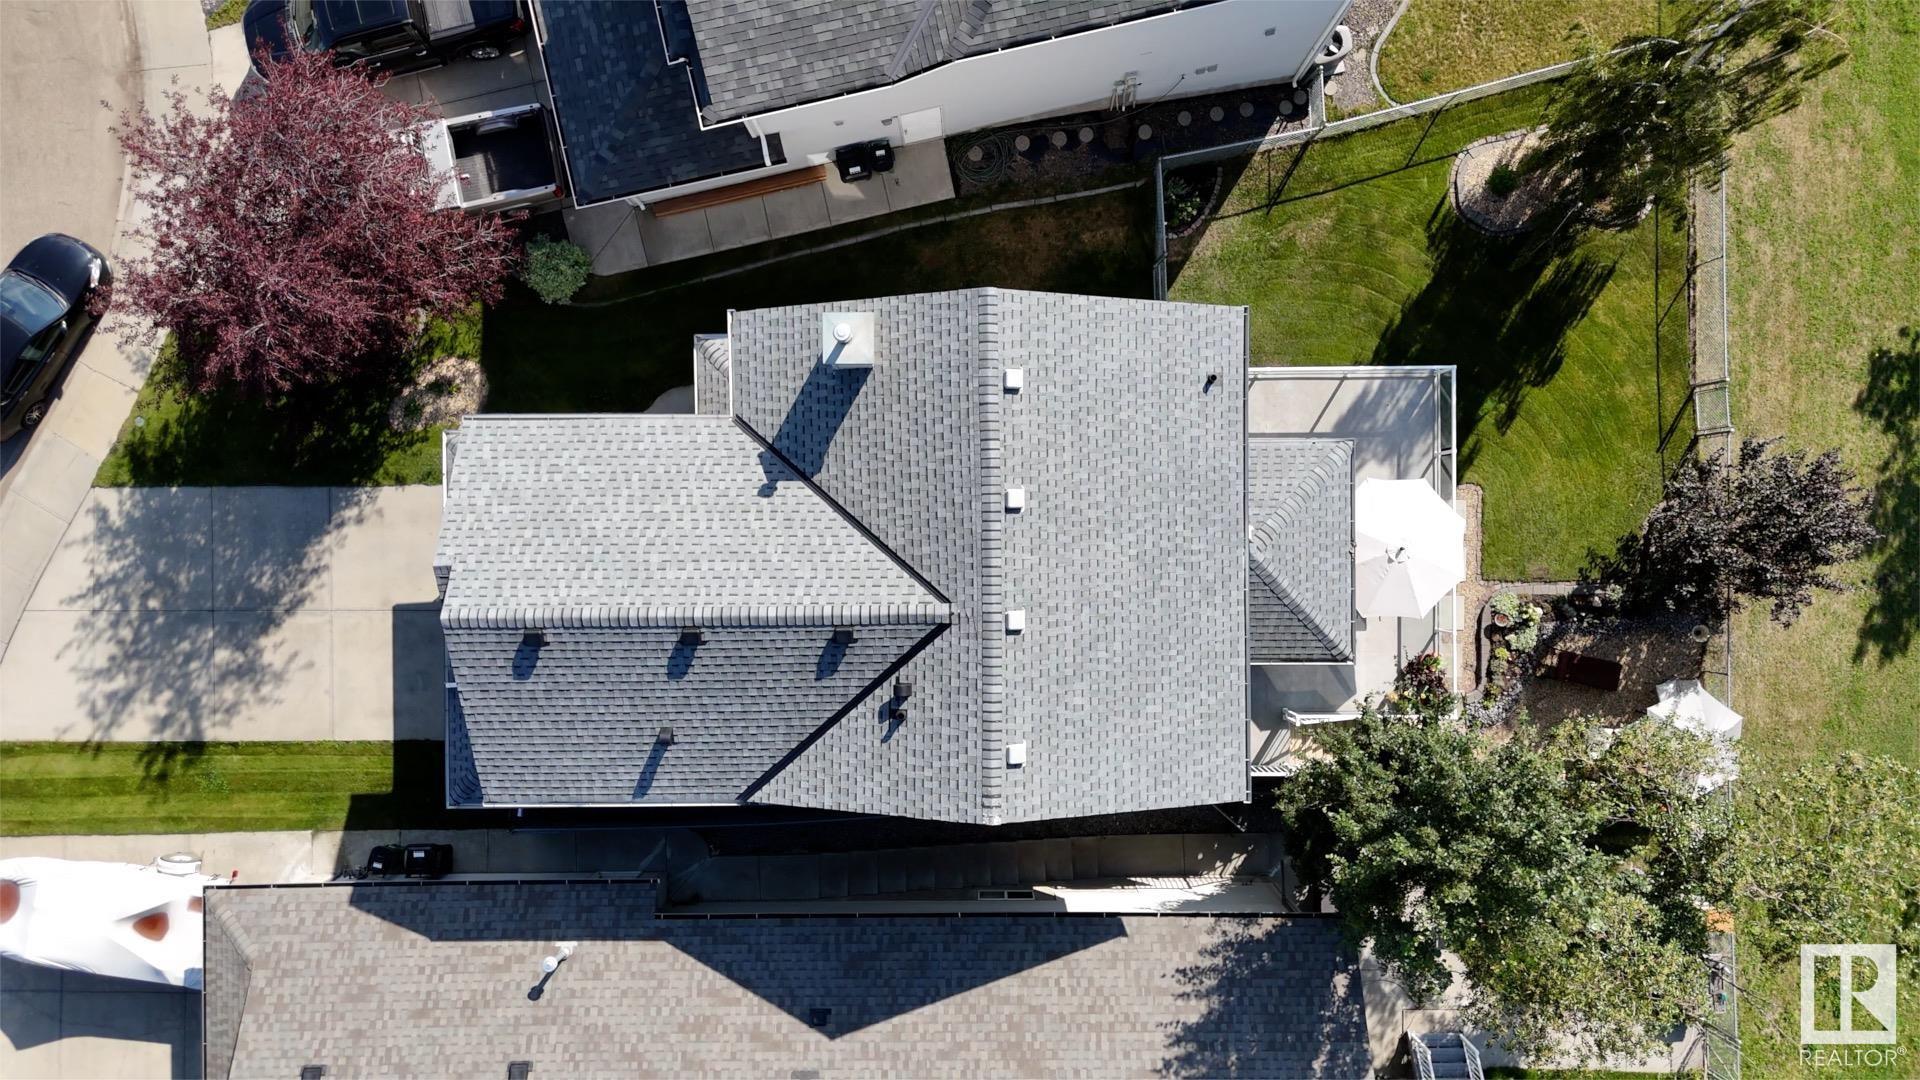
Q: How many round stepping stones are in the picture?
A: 11